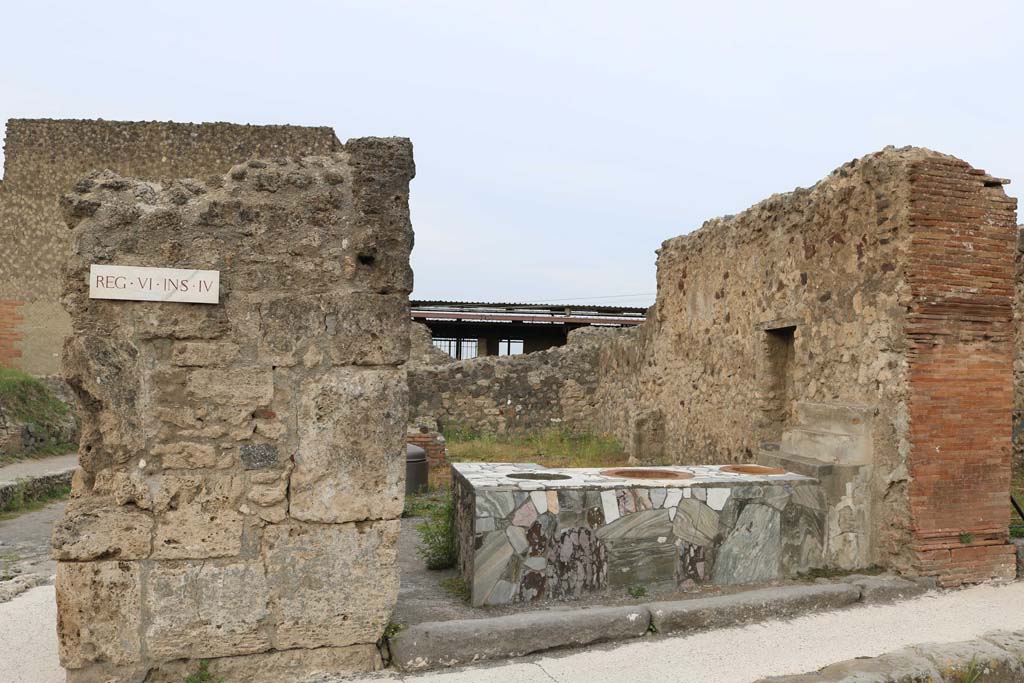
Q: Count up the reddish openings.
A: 2